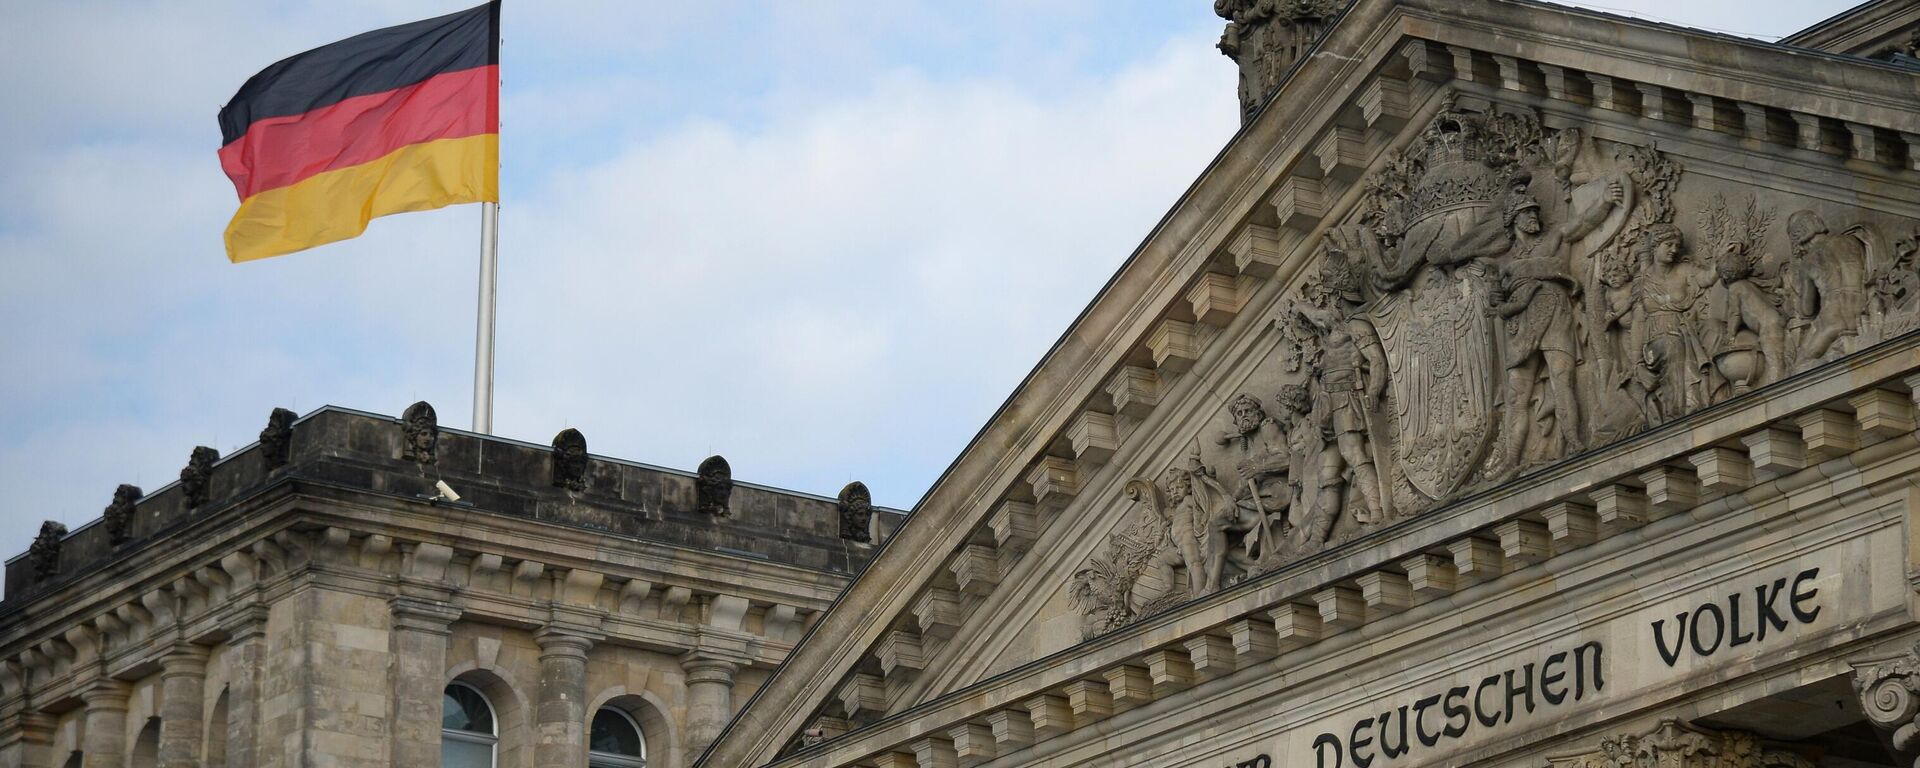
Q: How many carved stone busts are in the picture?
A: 8